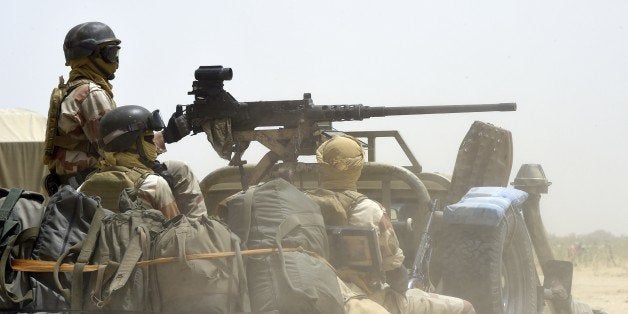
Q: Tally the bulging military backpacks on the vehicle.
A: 5